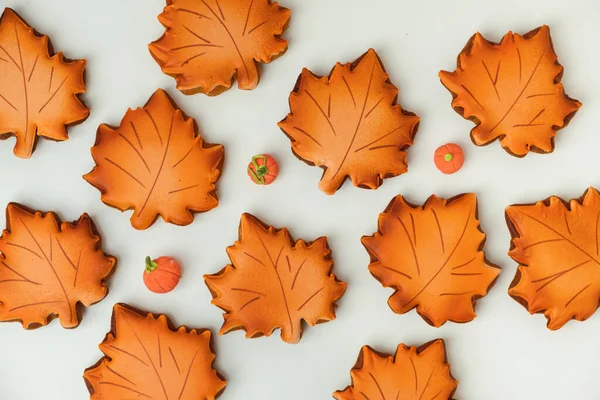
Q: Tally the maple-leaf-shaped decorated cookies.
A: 11